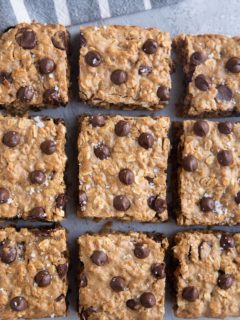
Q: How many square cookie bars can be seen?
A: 9